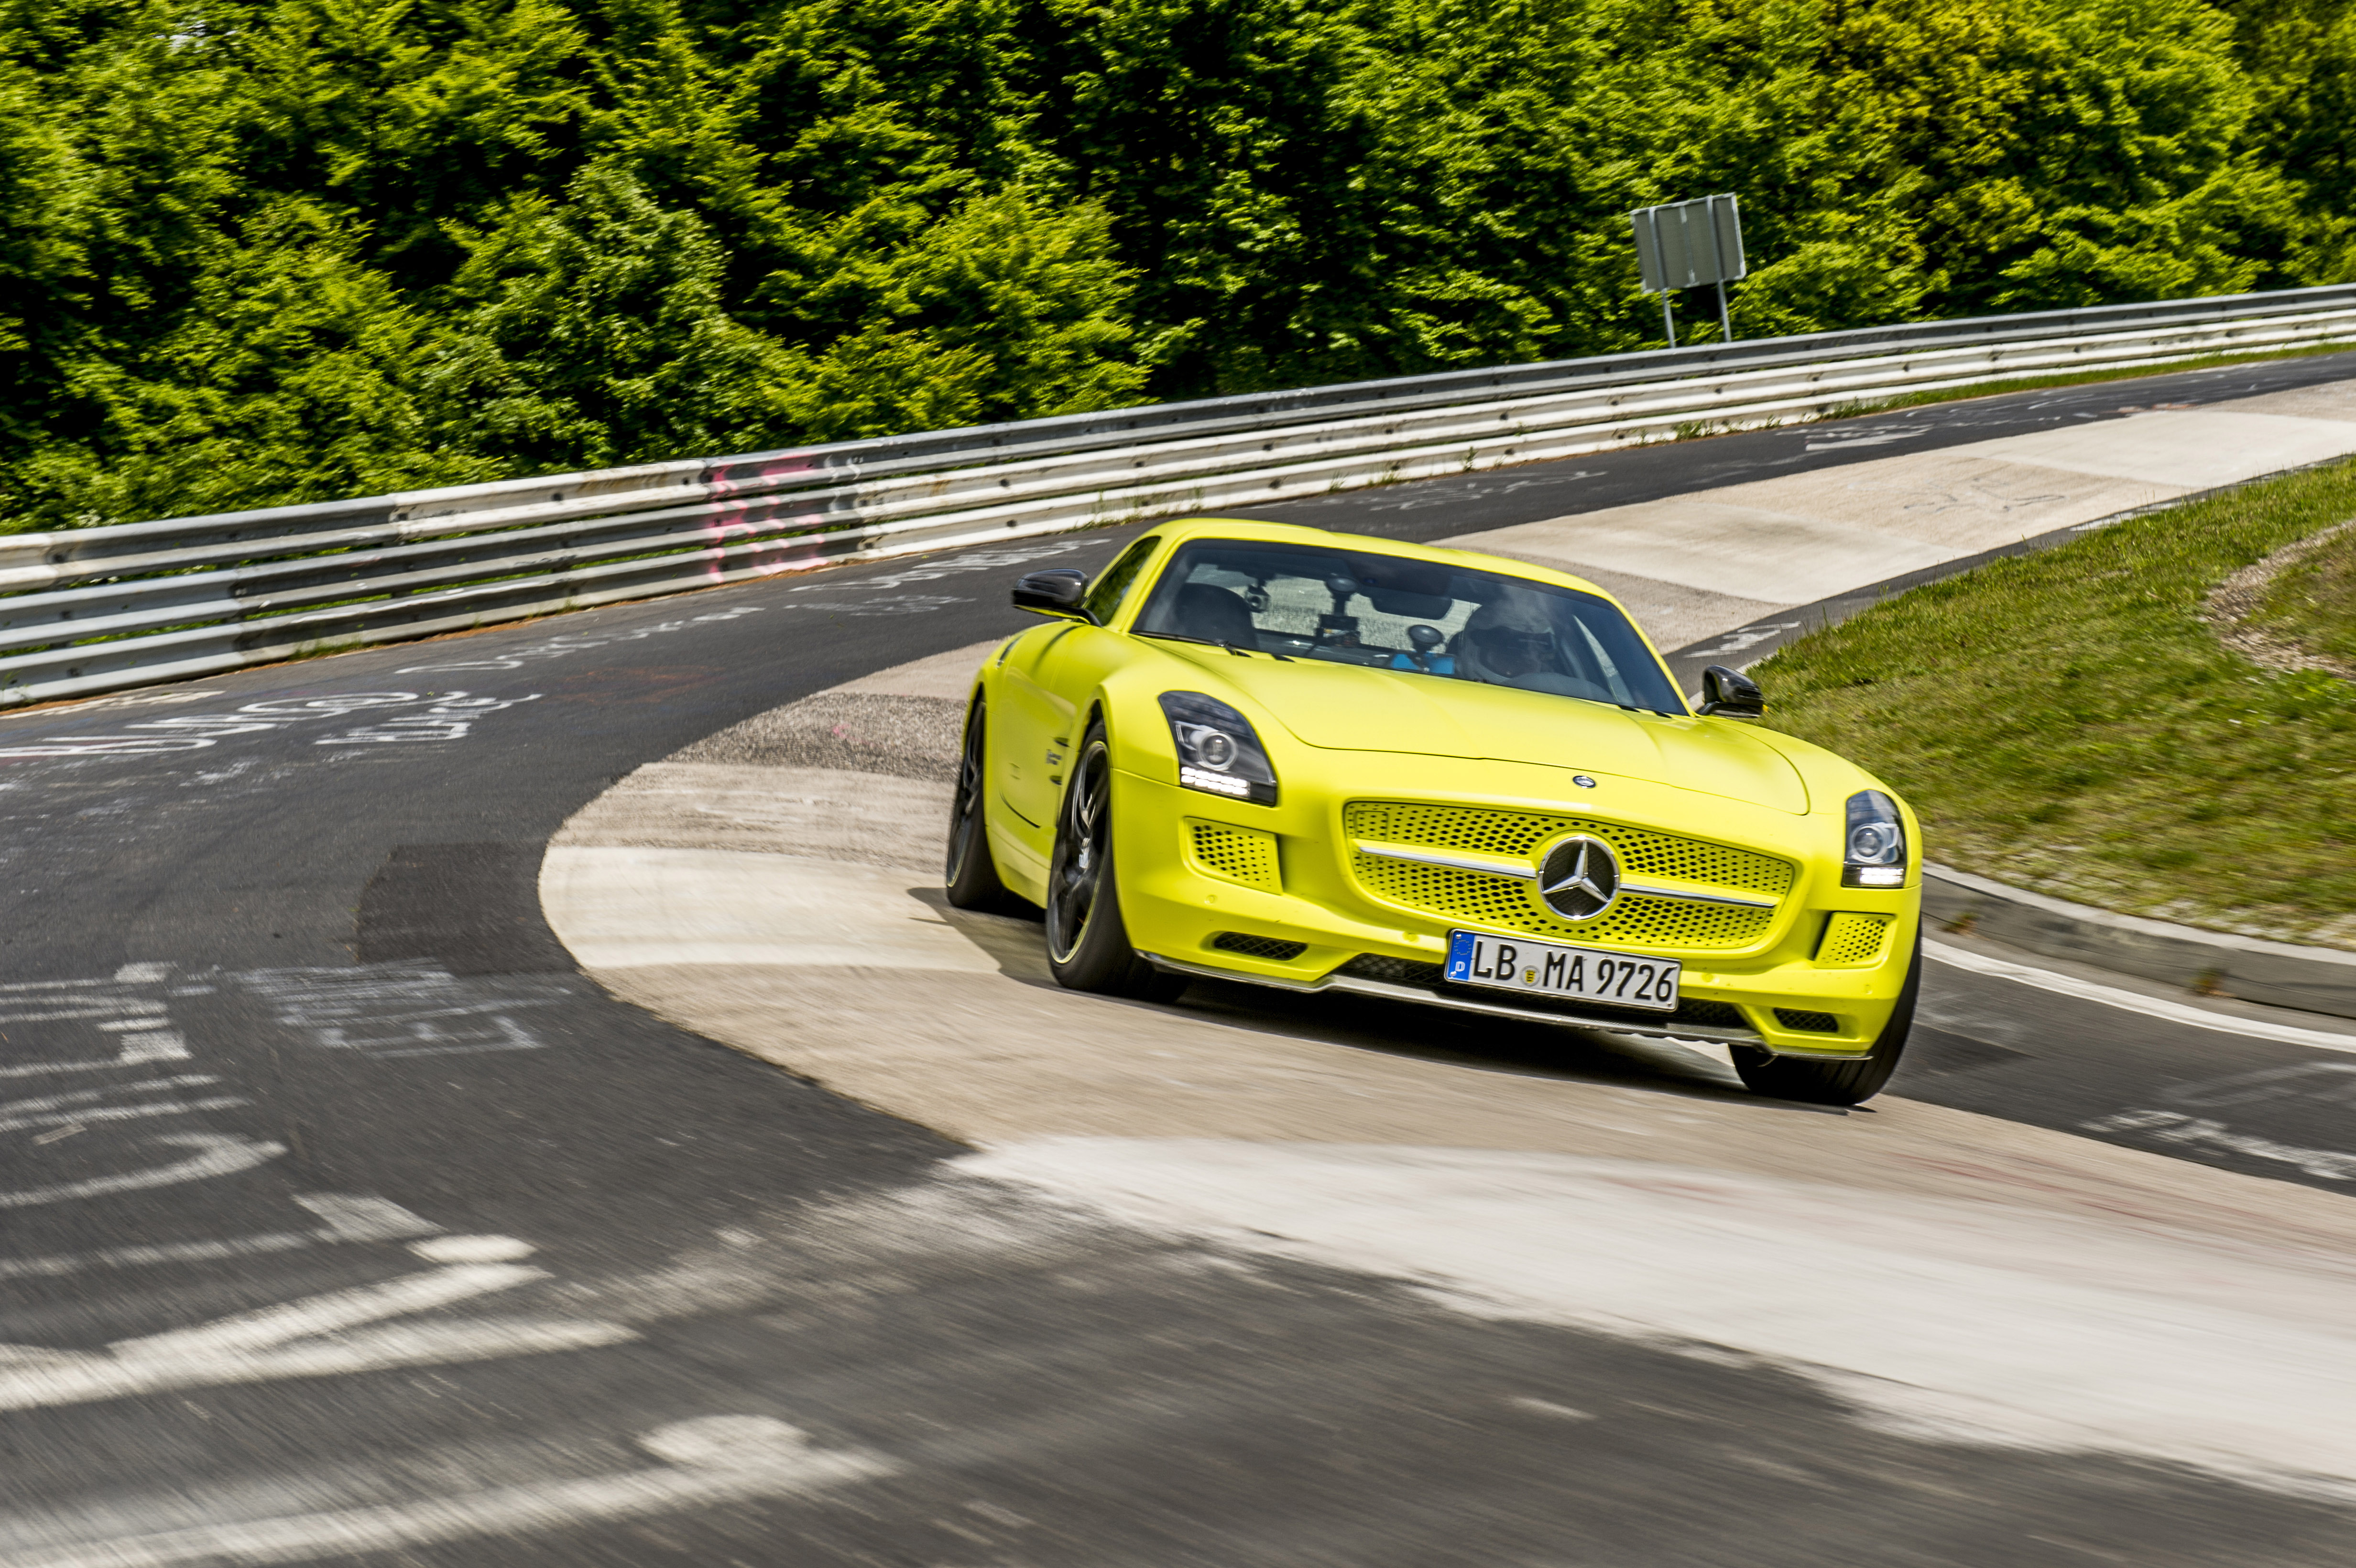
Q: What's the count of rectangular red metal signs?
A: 0